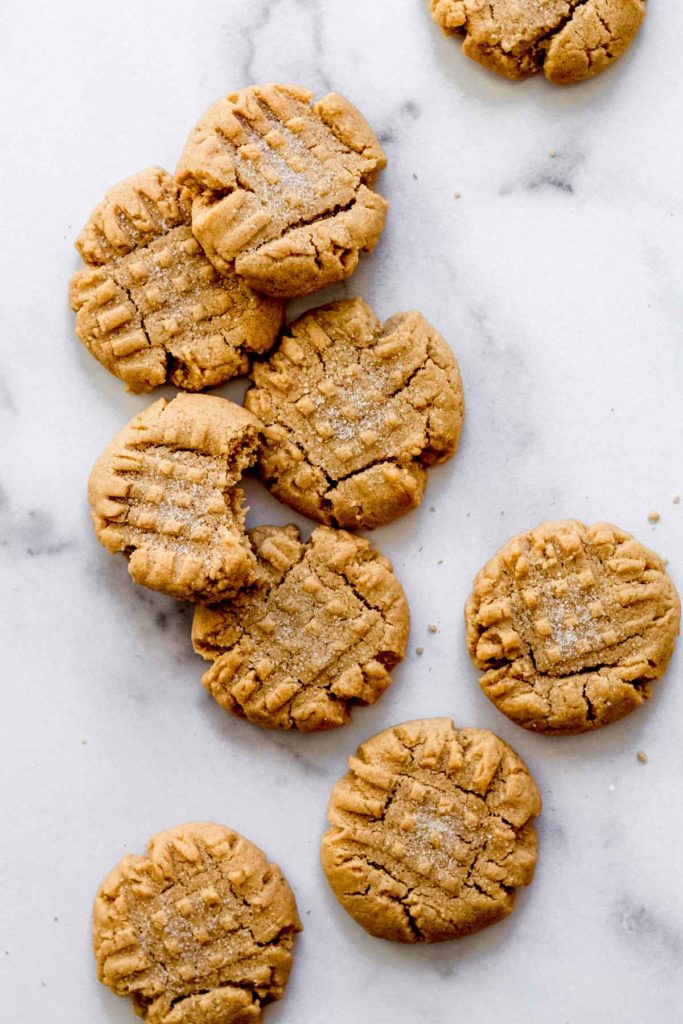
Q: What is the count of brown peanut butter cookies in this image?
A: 9